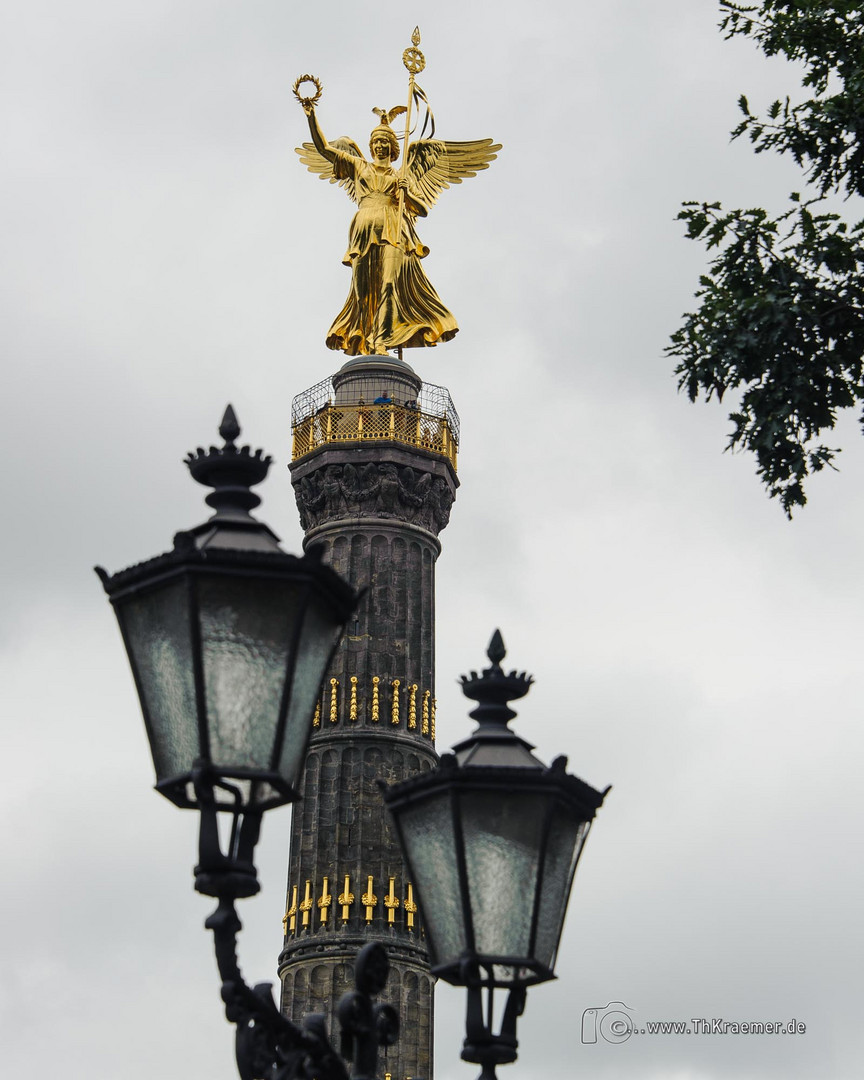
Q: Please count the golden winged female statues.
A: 1